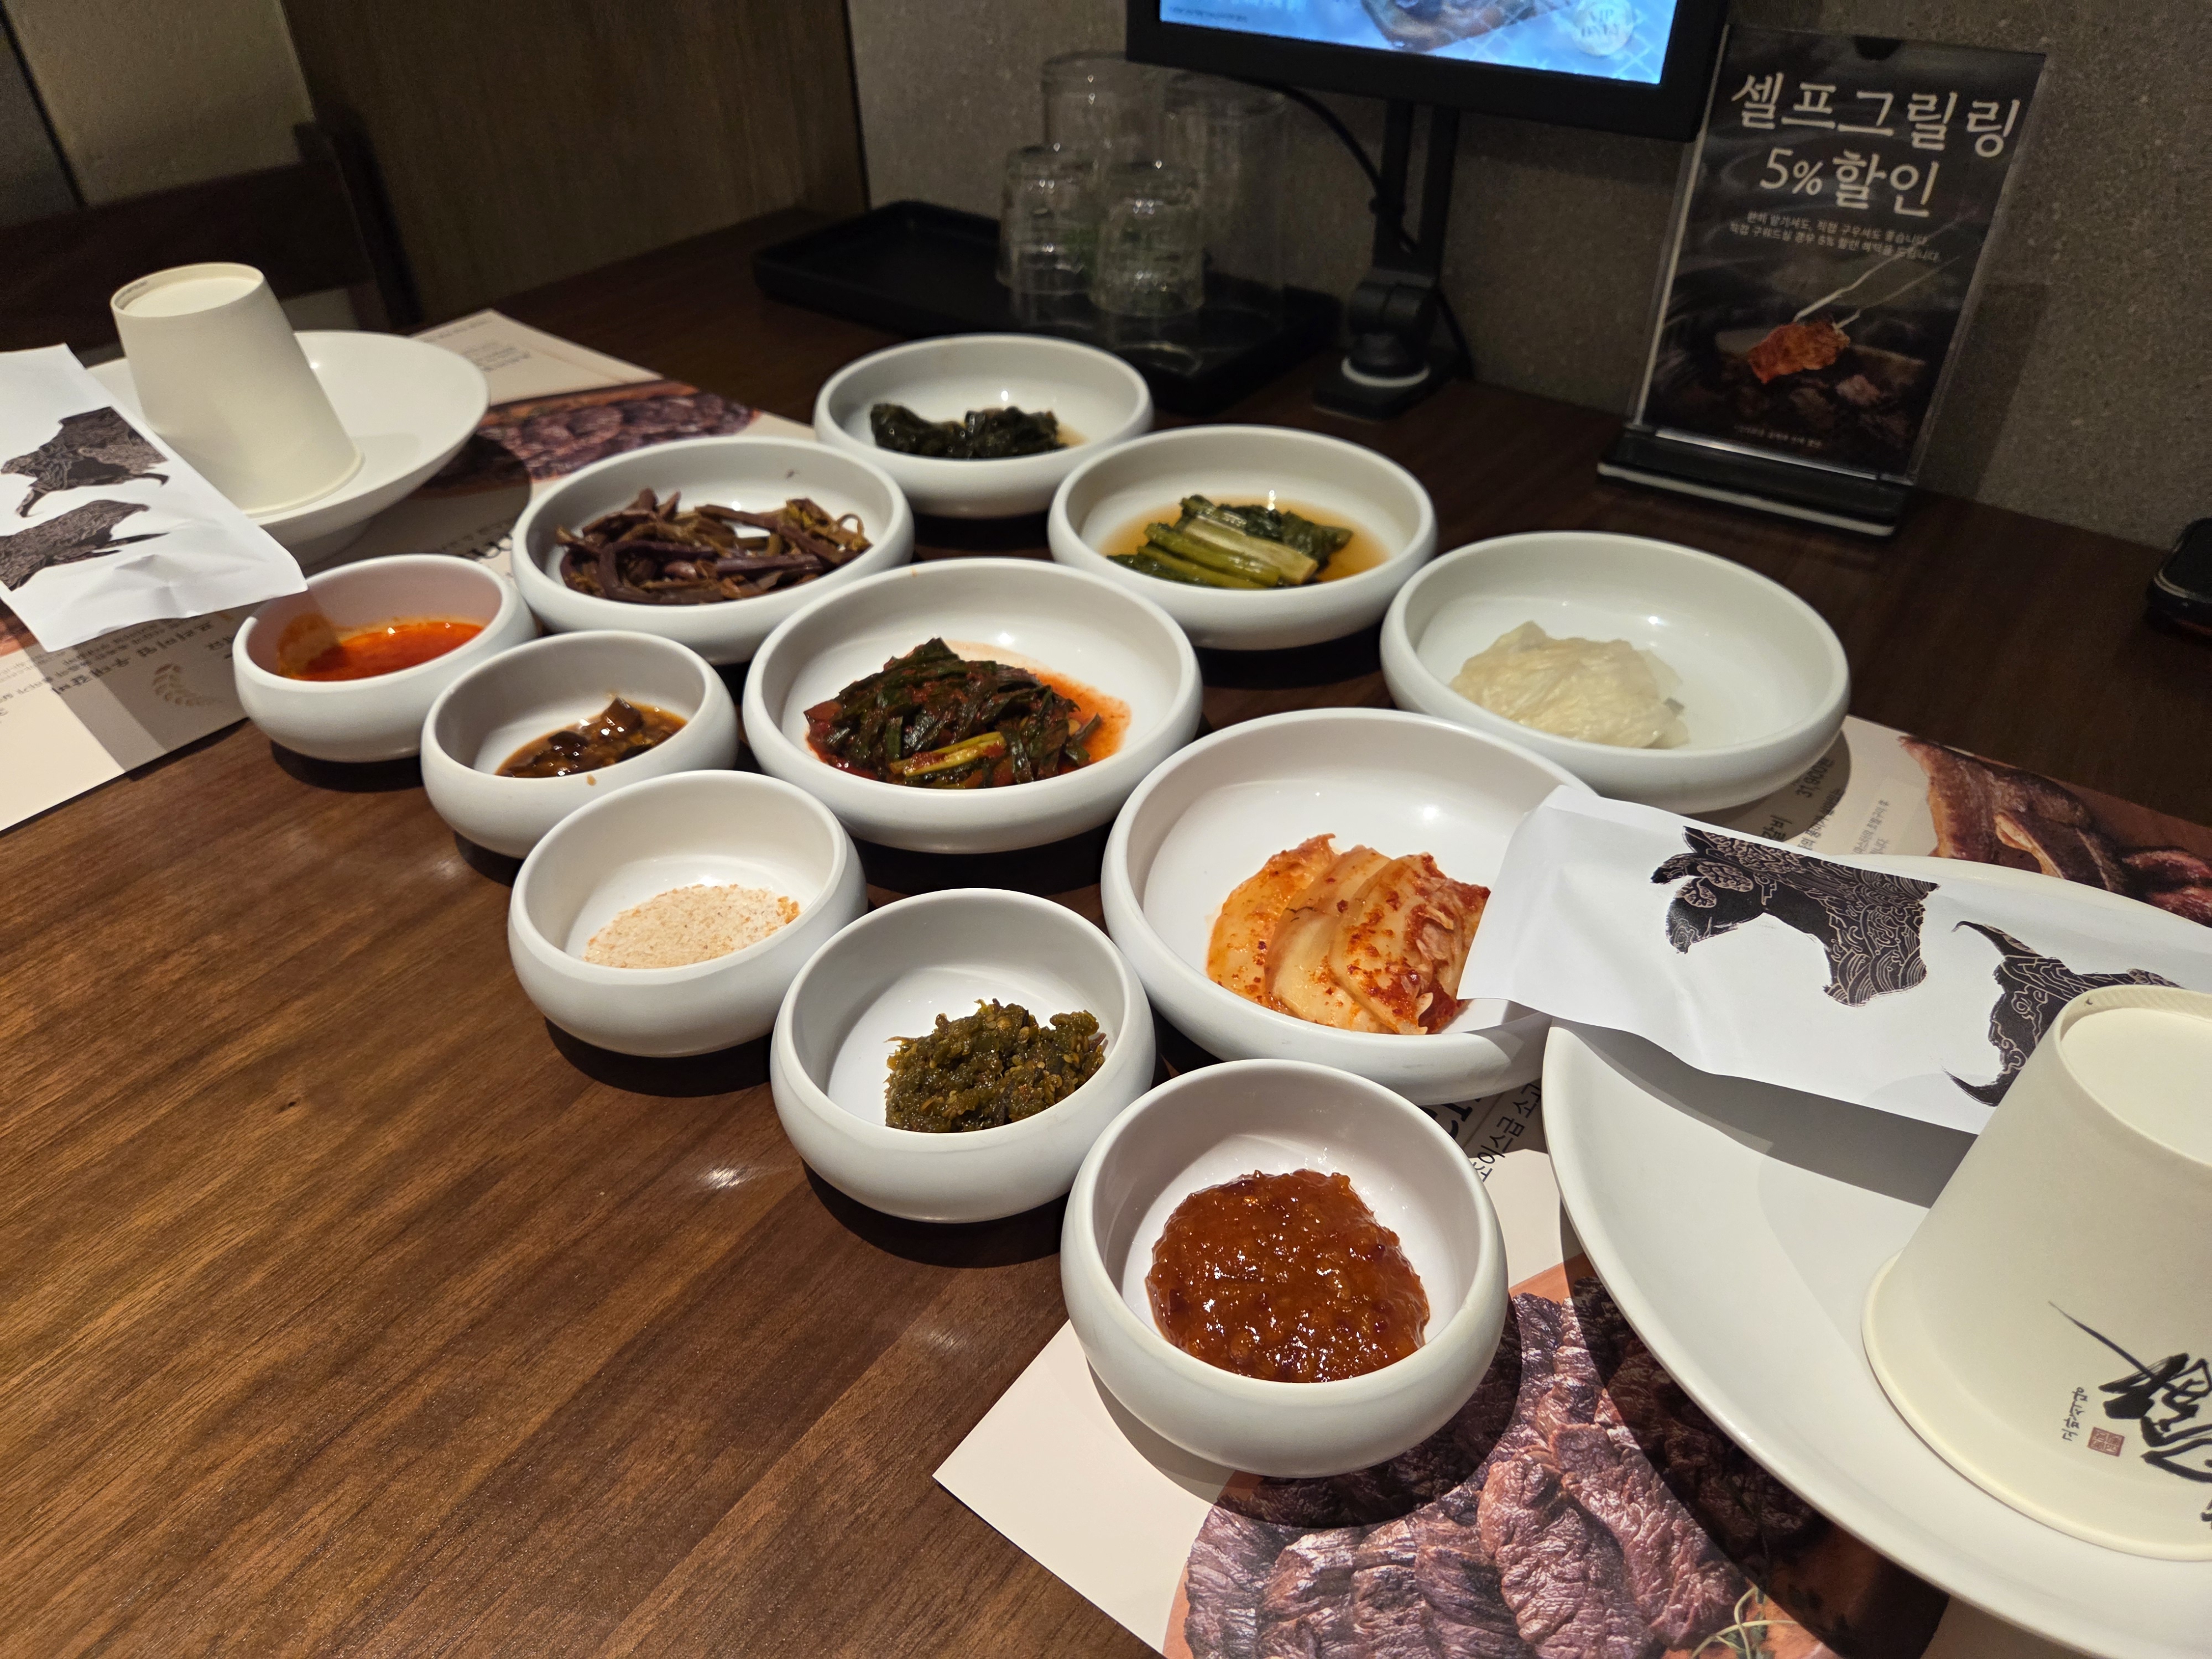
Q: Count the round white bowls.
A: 11